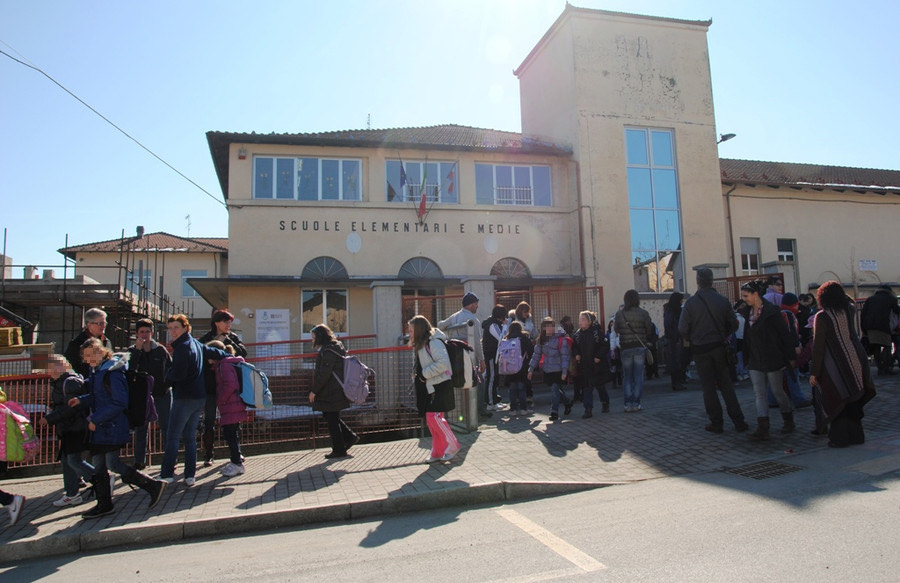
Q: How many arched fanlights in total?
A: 3